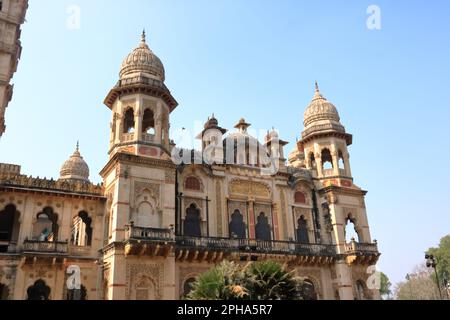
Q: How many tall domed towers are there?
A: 2